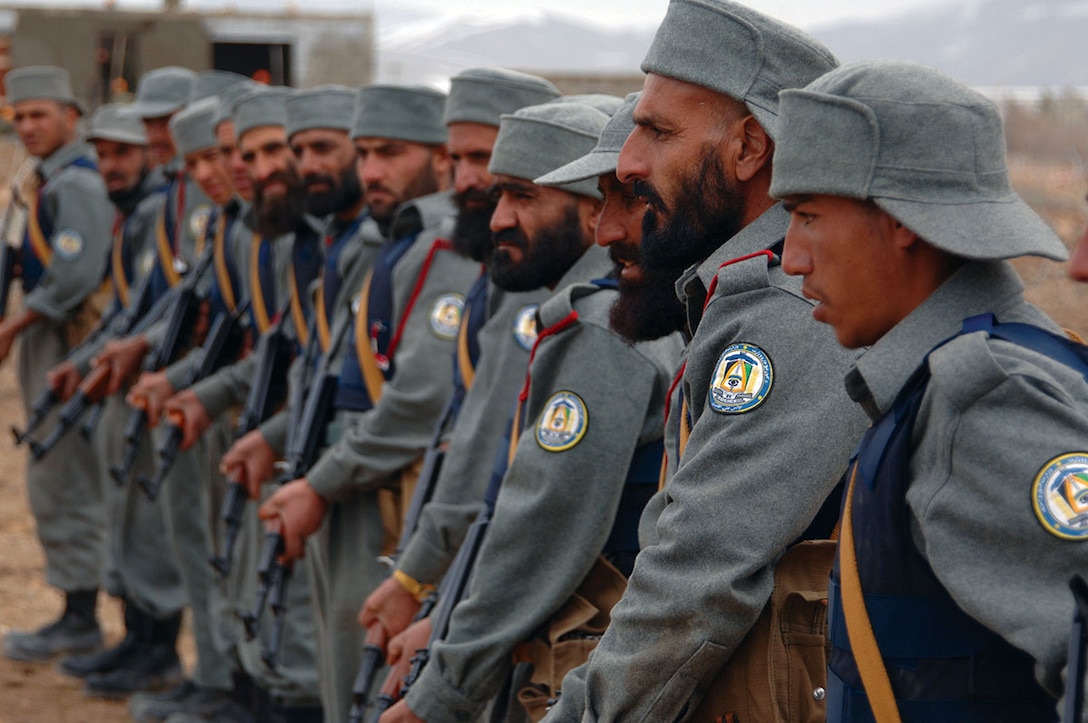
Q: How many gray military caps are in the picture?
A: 15